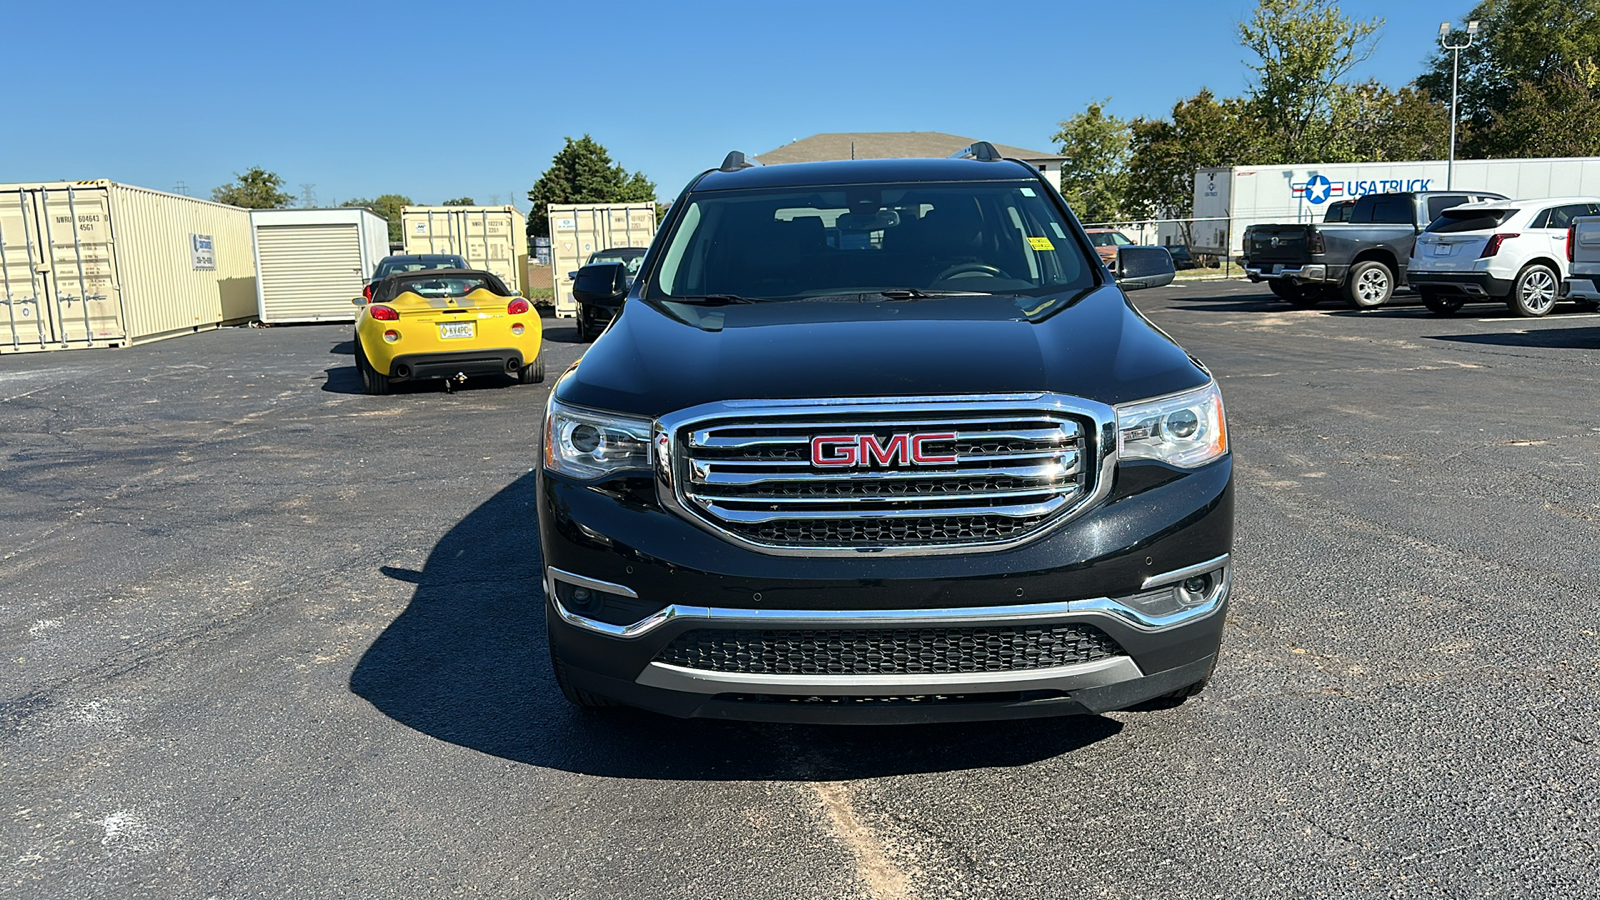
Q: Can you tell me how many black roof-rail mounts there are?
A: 2